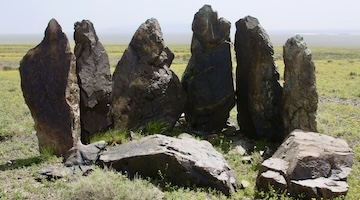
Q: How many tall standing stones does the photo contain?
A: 6